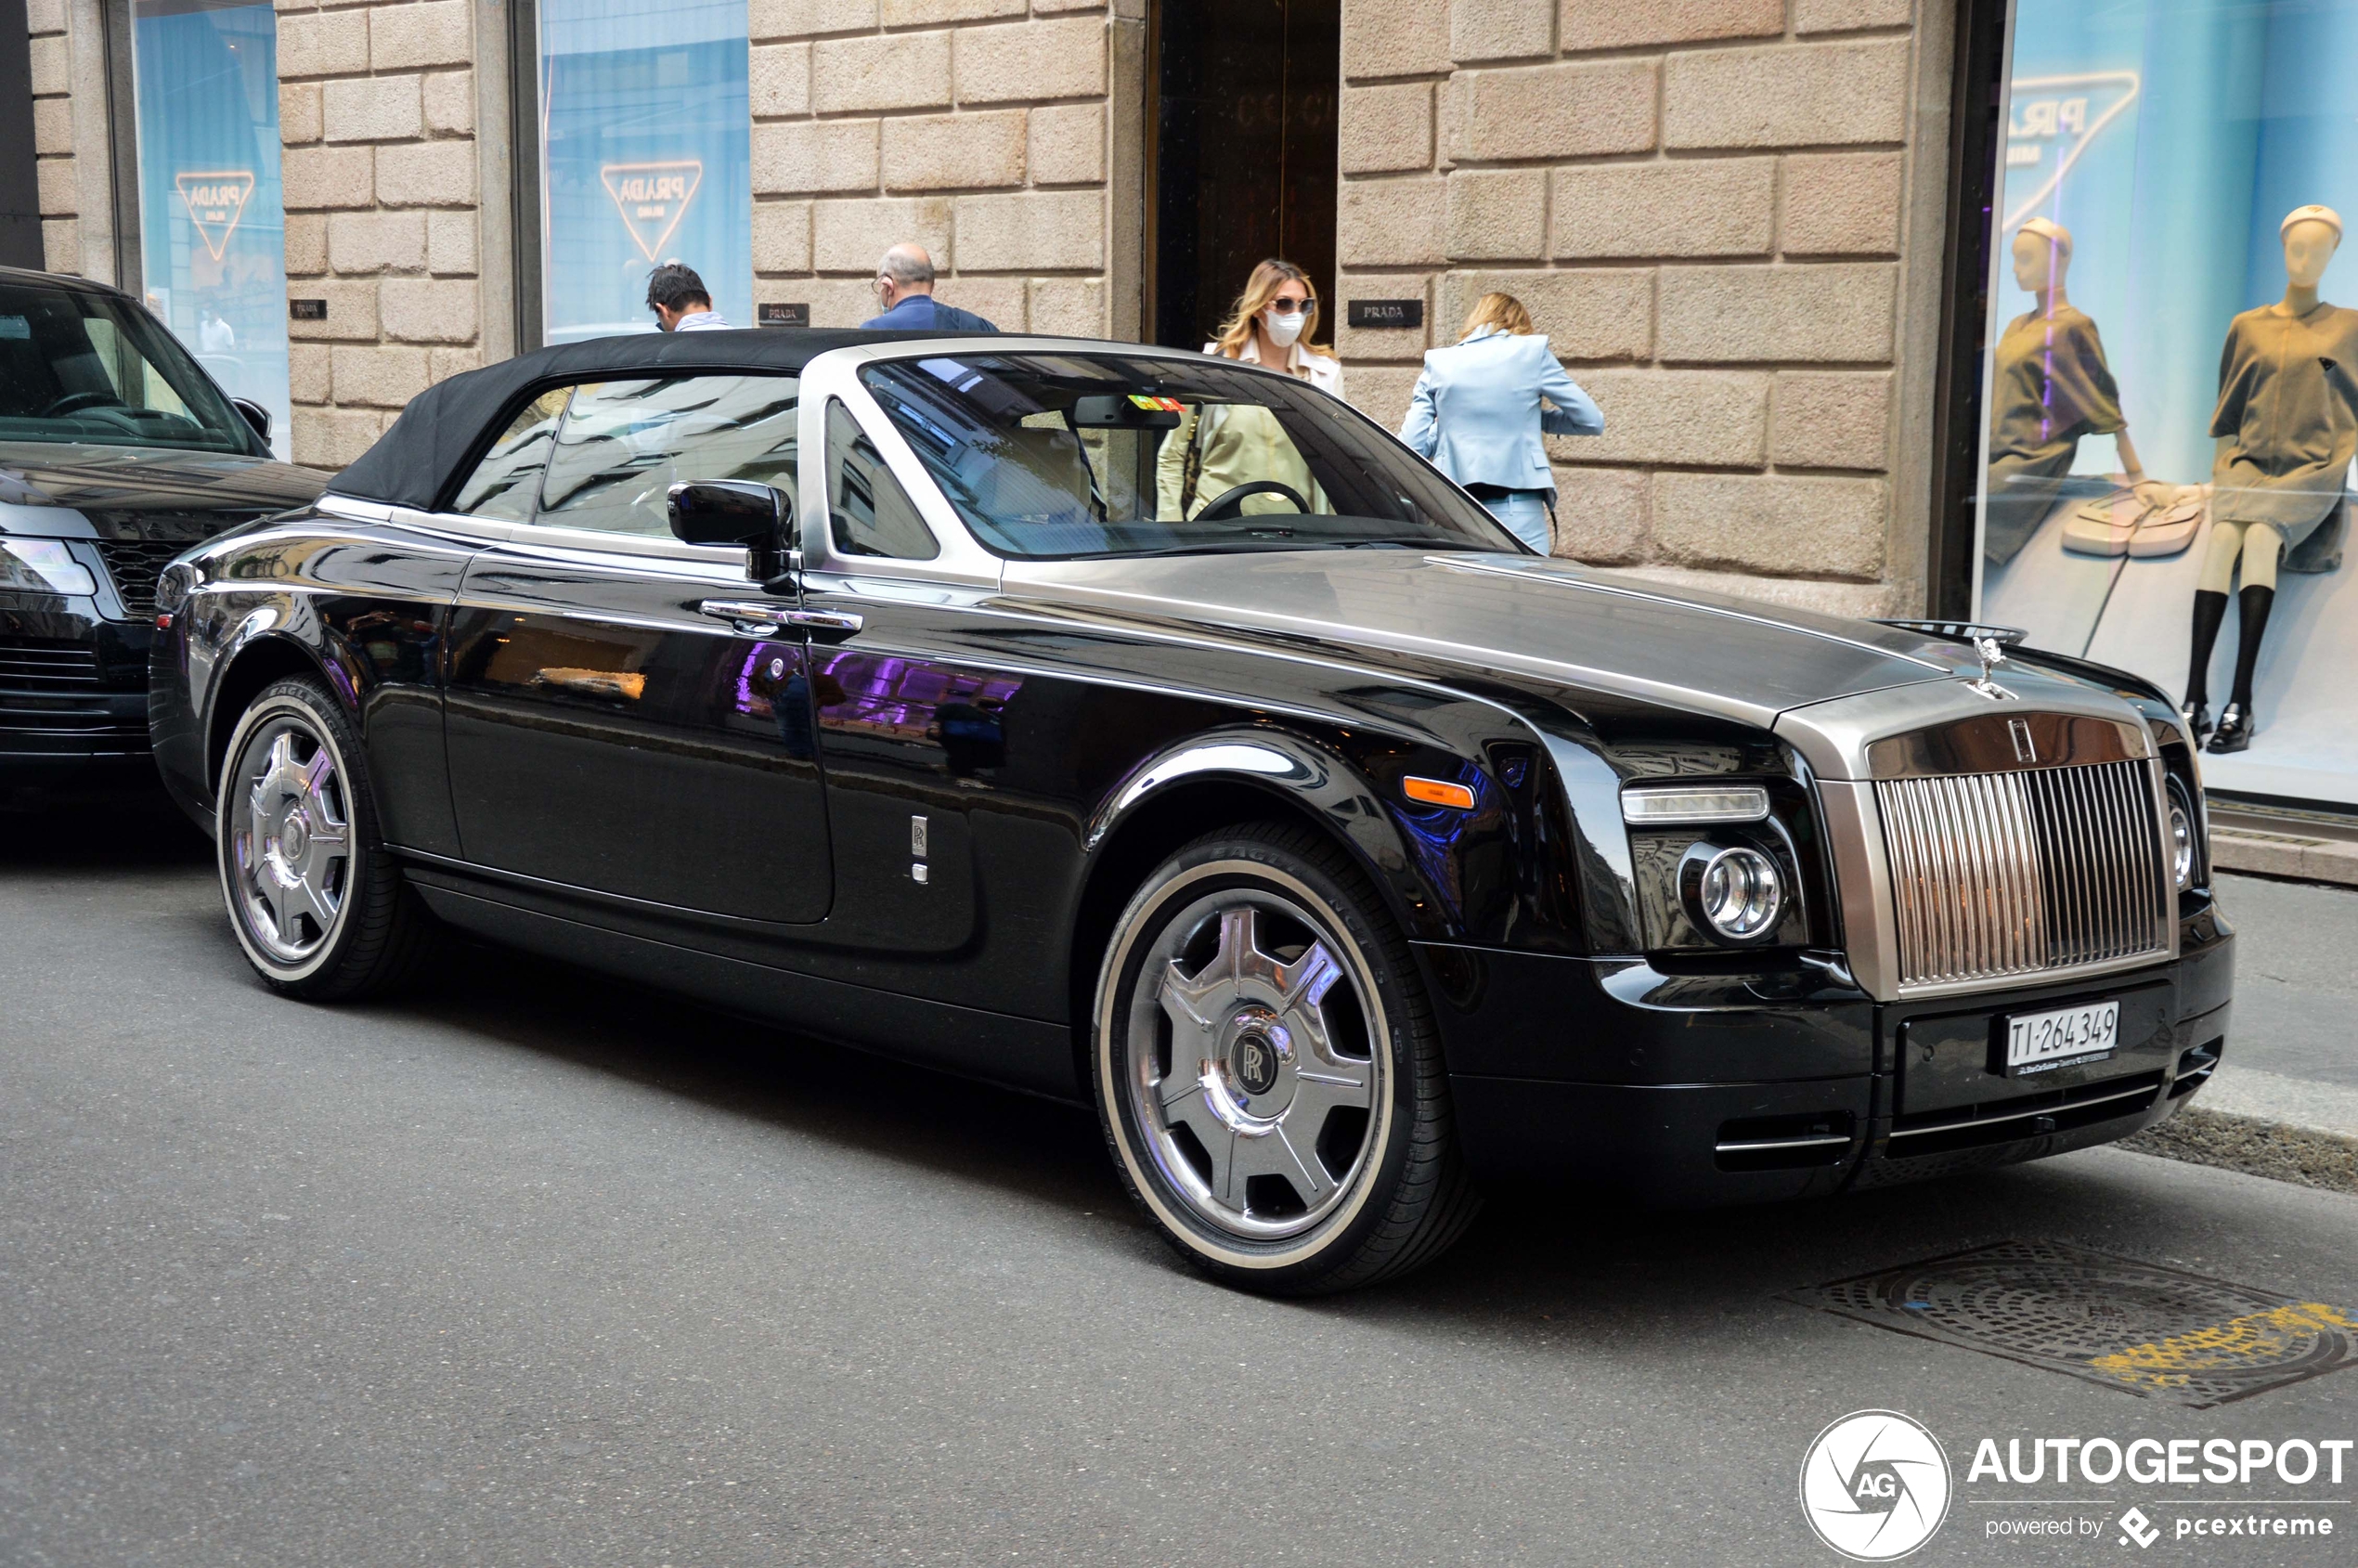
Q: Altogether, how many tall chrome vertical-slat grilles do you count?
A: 1